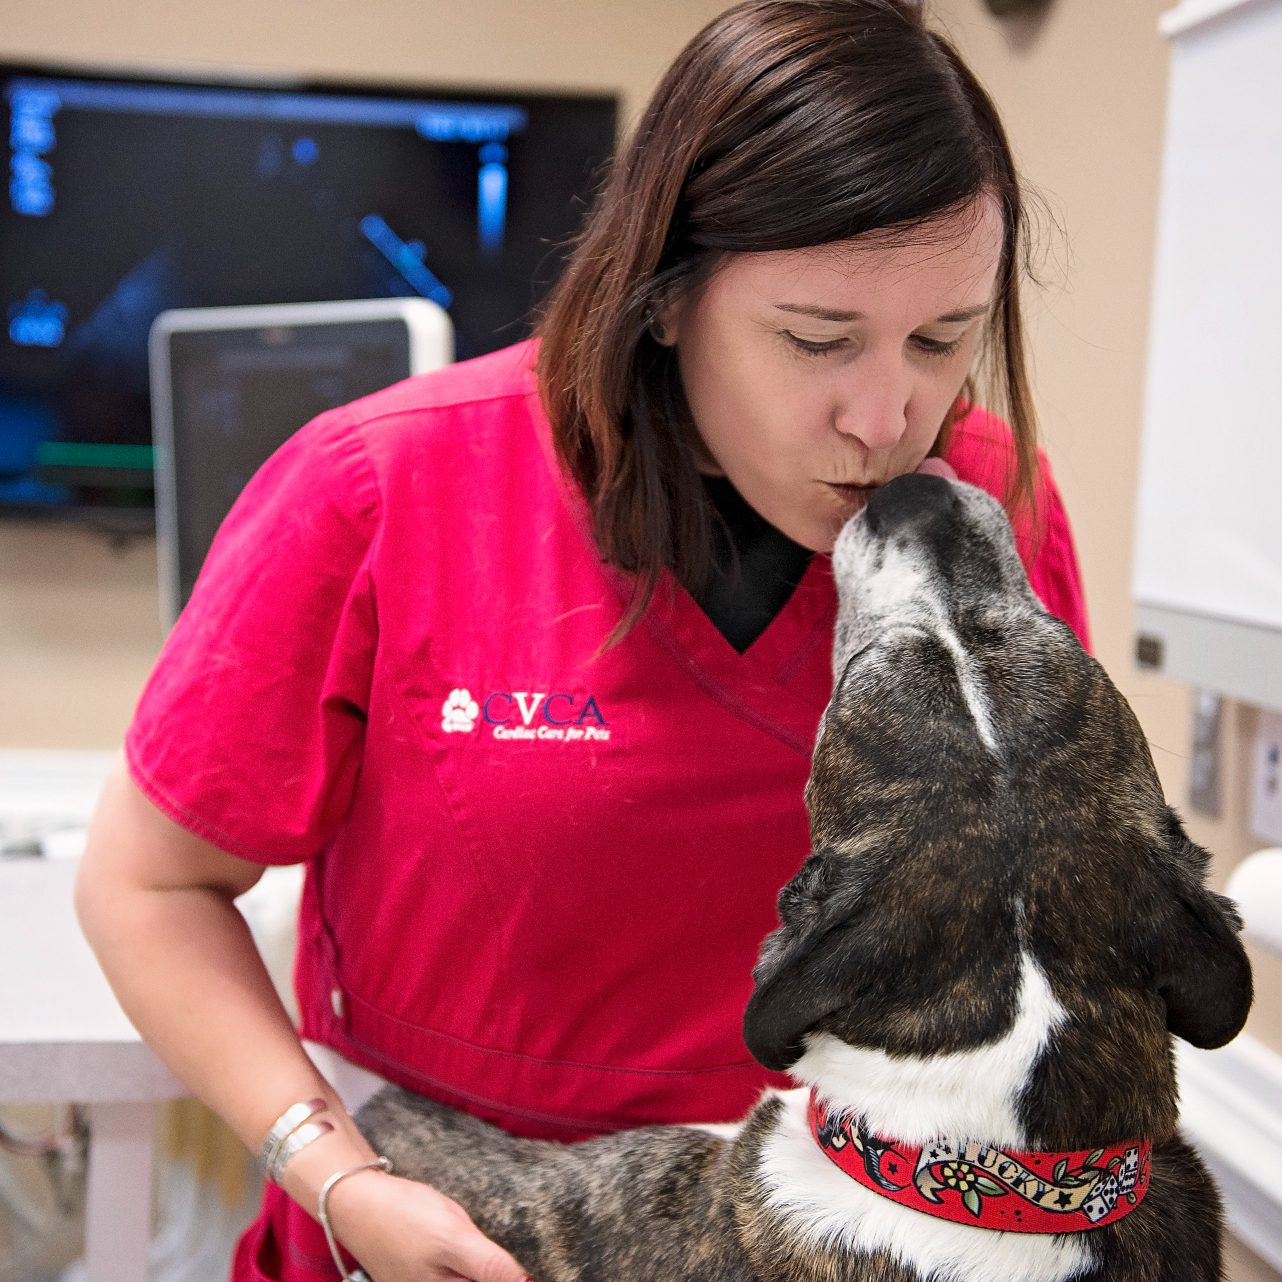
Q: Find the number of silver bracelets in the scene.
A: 3